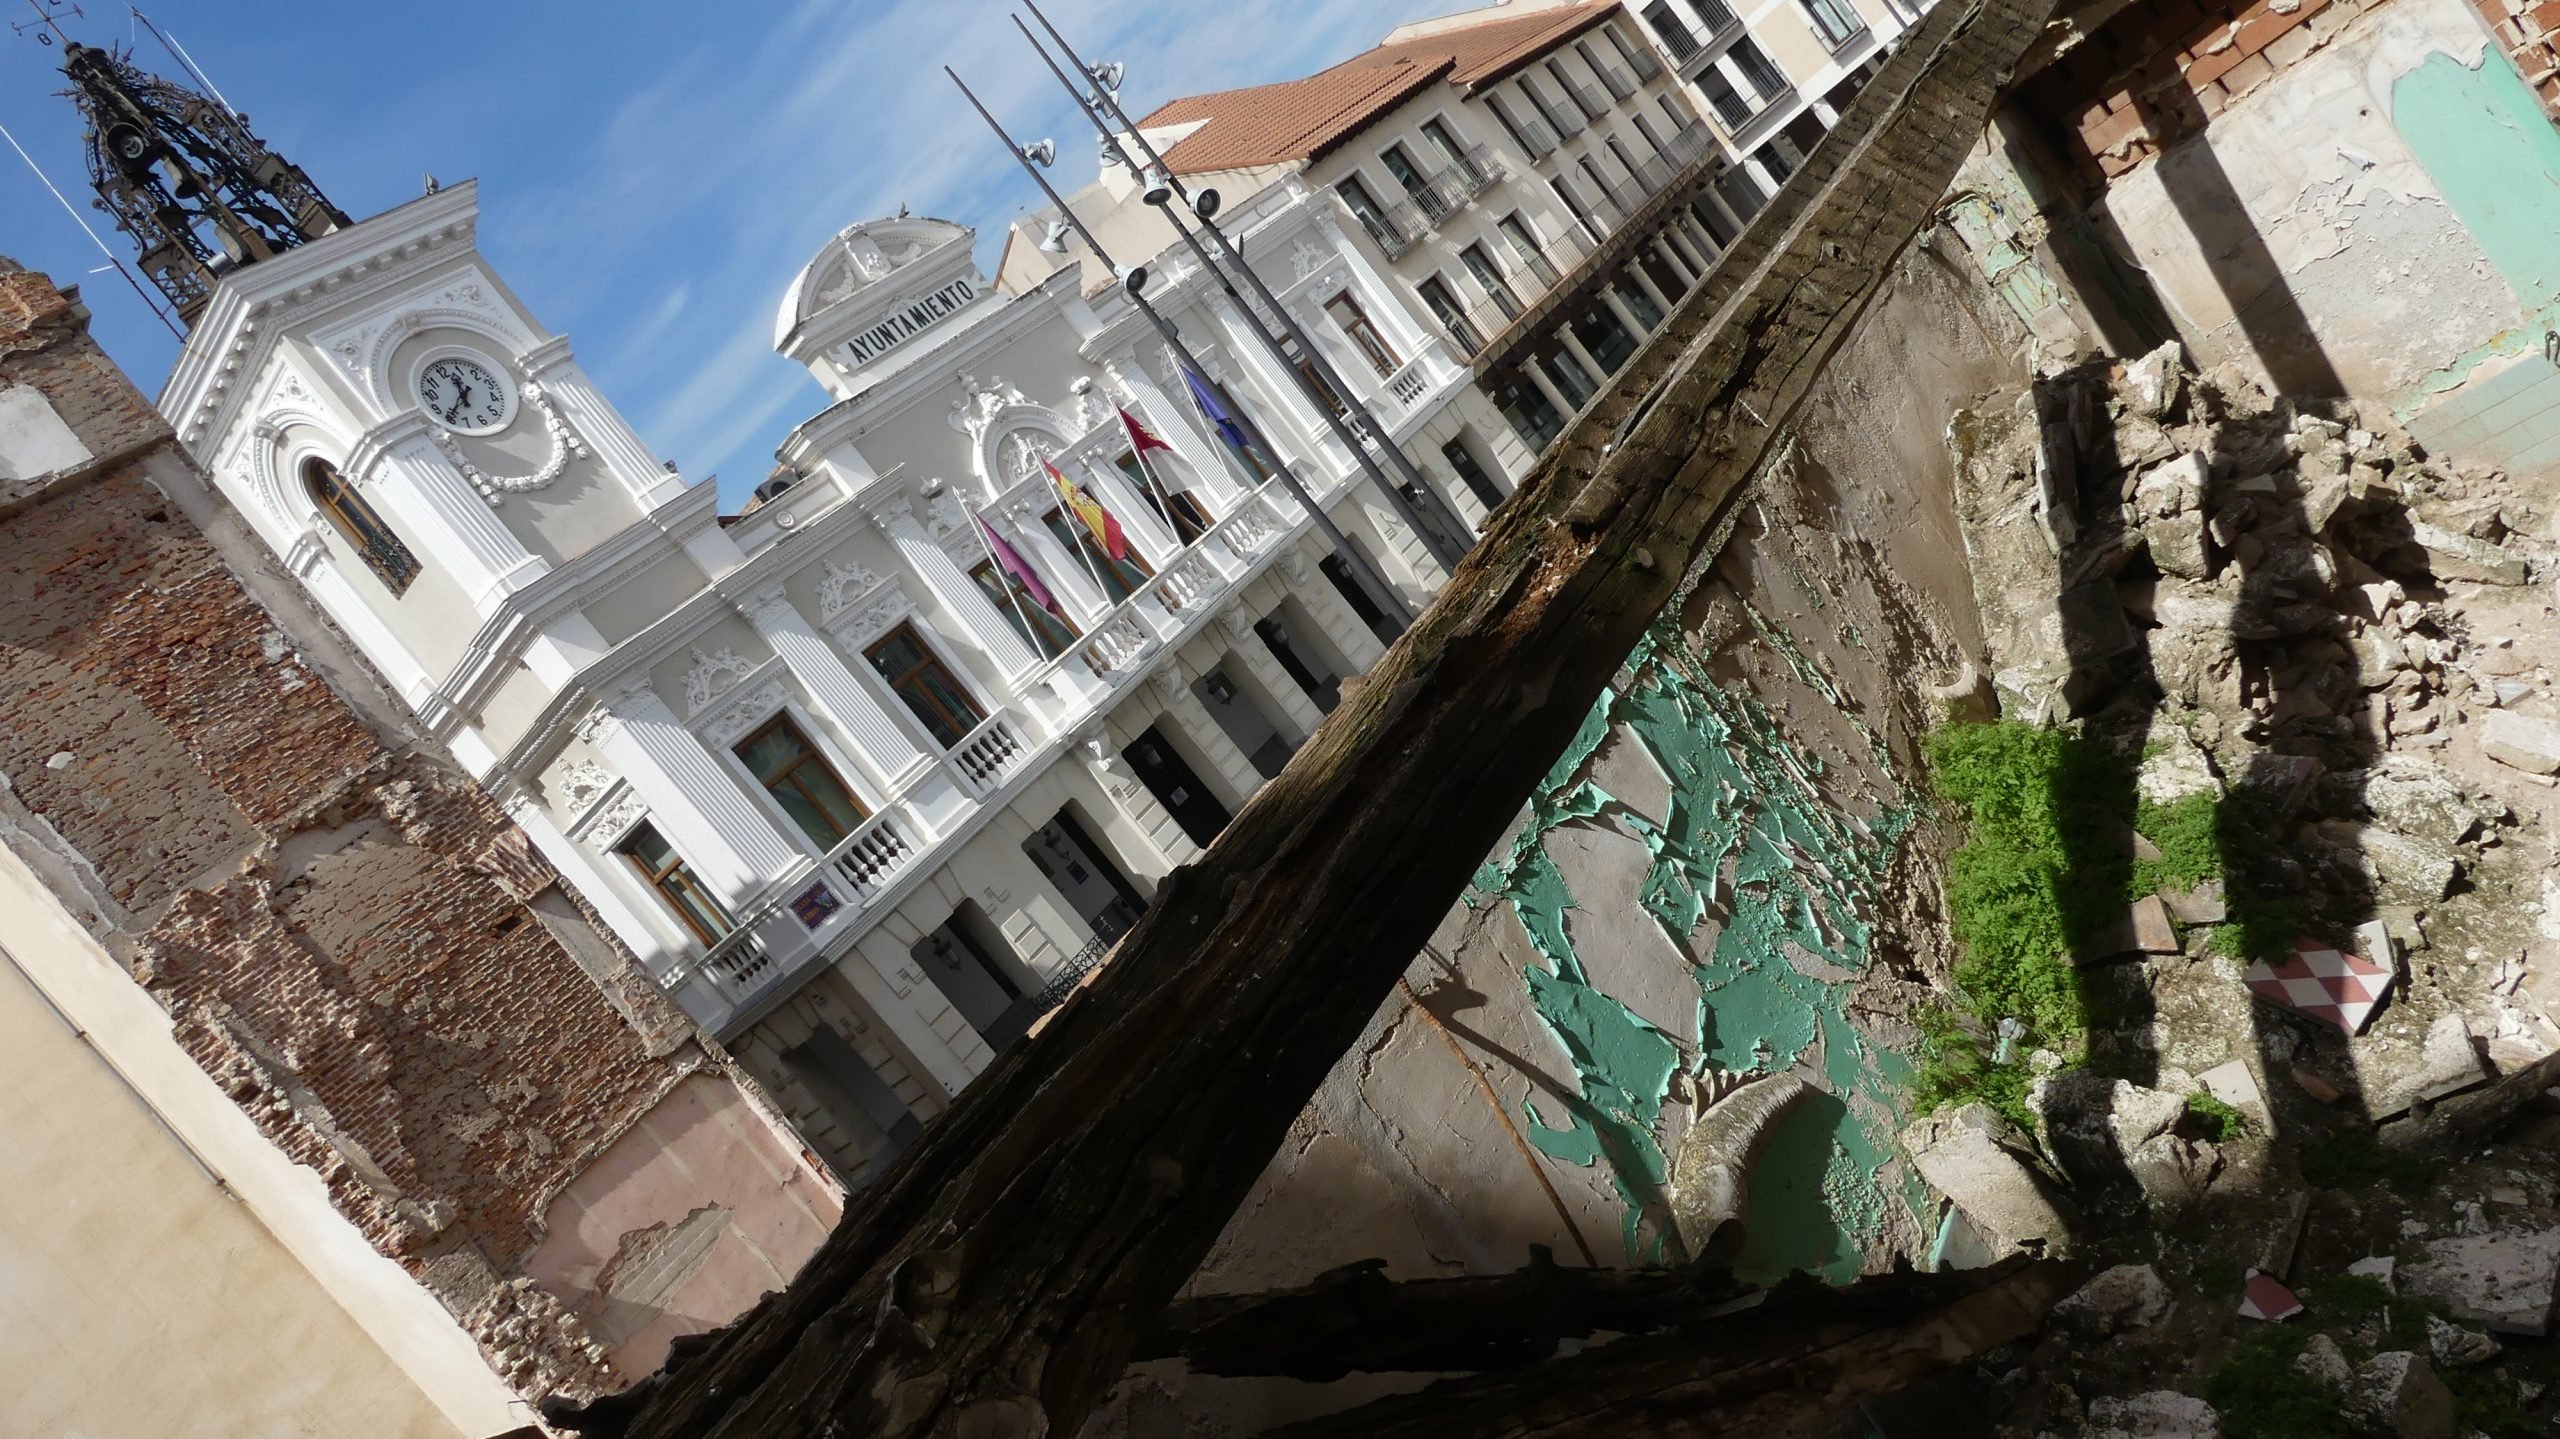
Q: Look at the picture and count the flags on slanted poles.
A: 4